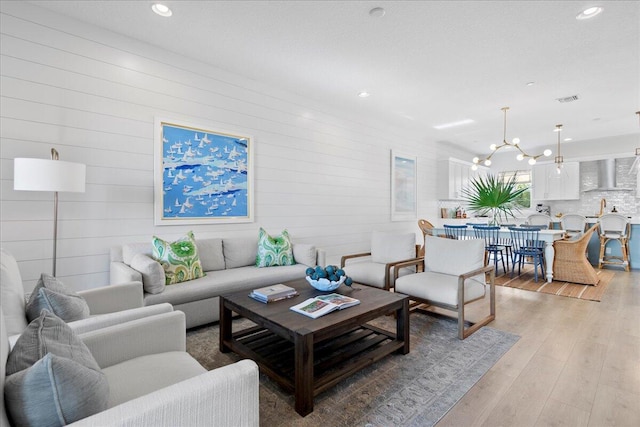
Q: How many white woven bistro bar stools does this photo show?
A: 3